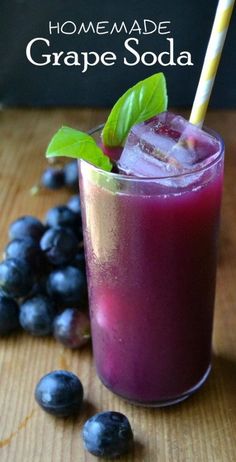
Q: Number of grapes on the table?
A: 14